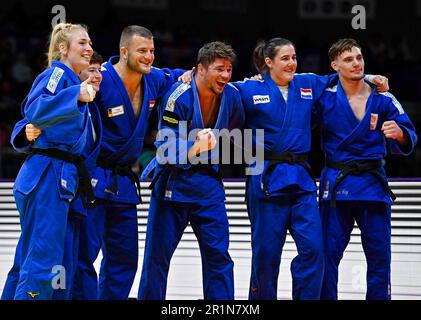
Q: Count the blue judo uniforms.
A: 6